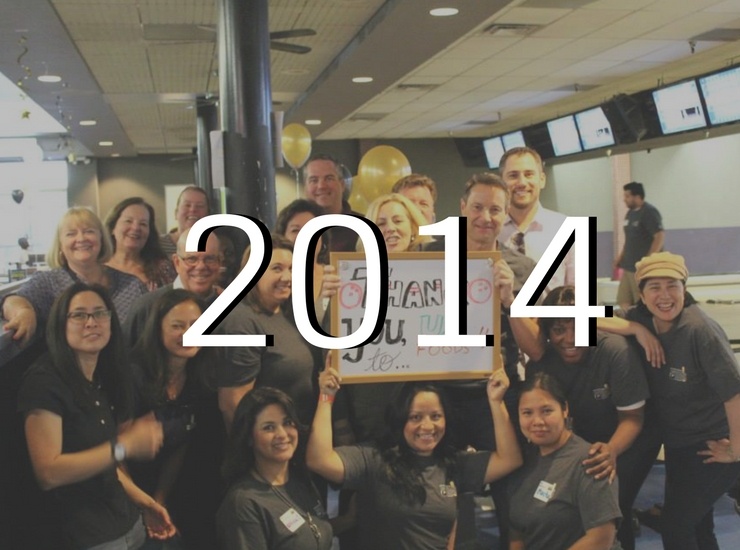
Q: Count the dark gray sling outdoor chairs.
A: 0